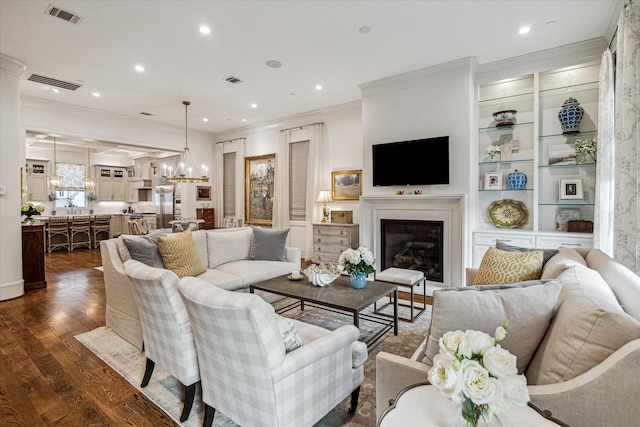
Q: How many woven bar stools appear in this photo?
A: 3